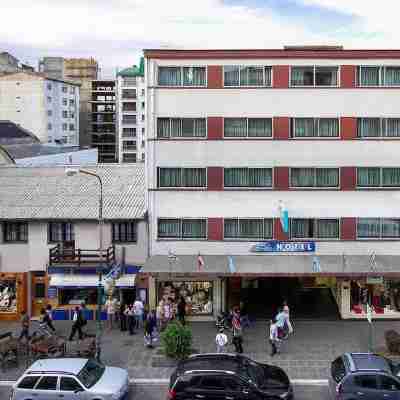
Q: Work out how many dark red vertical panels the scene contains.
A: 12